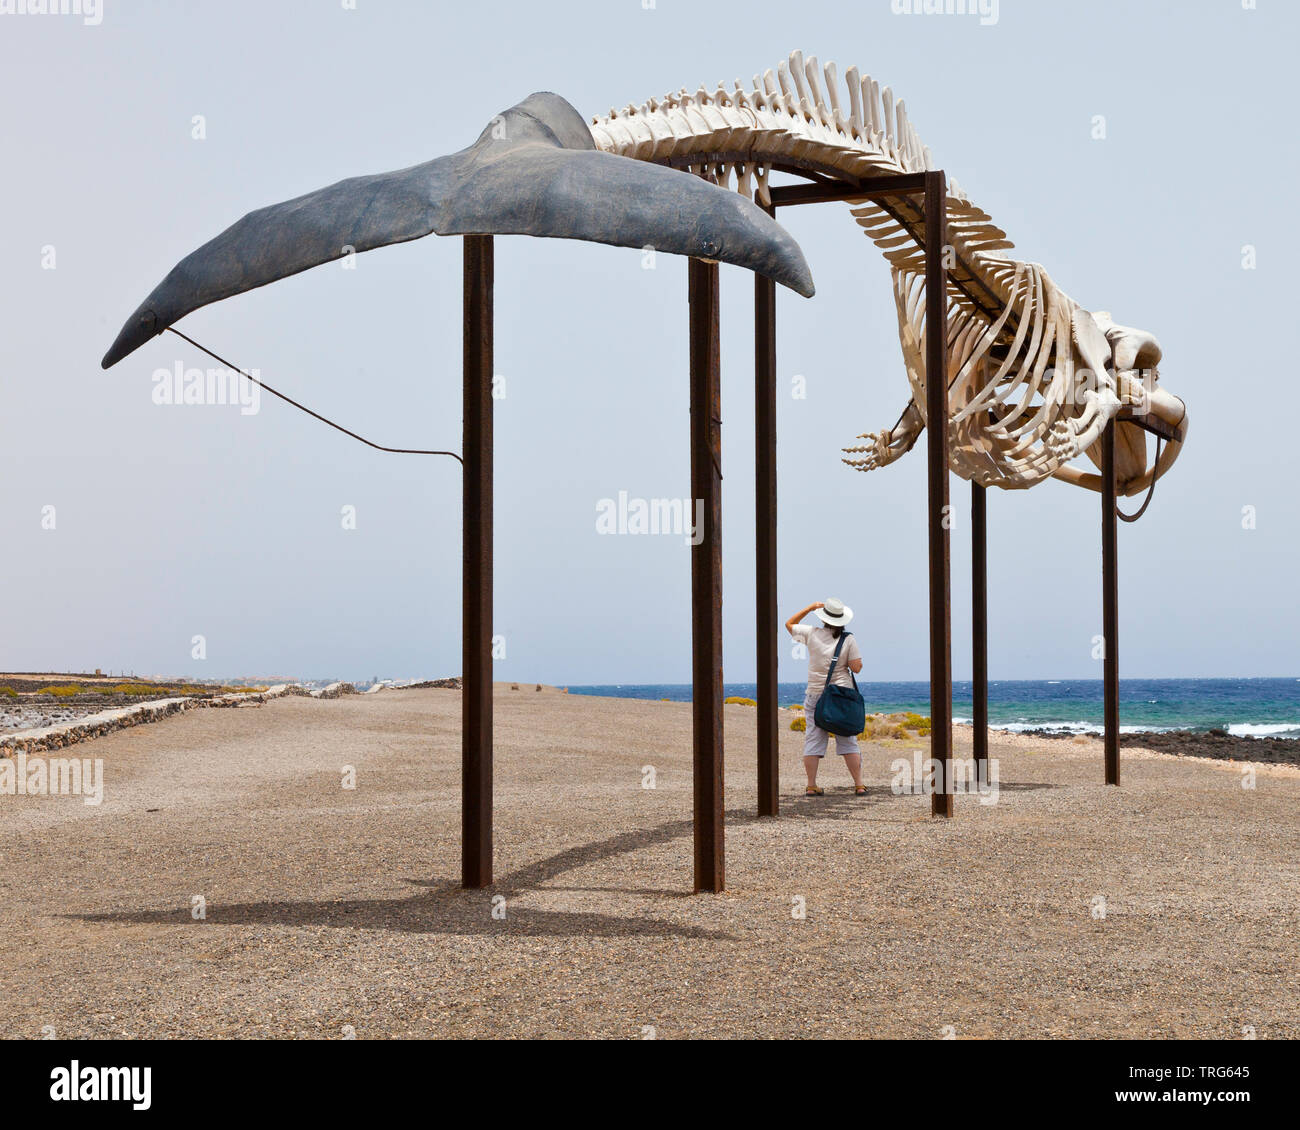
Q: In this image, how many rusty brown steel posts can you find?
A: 6